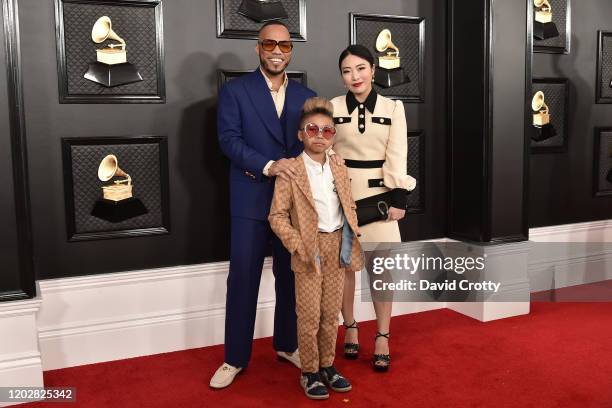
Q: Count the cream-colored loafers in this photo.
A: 2